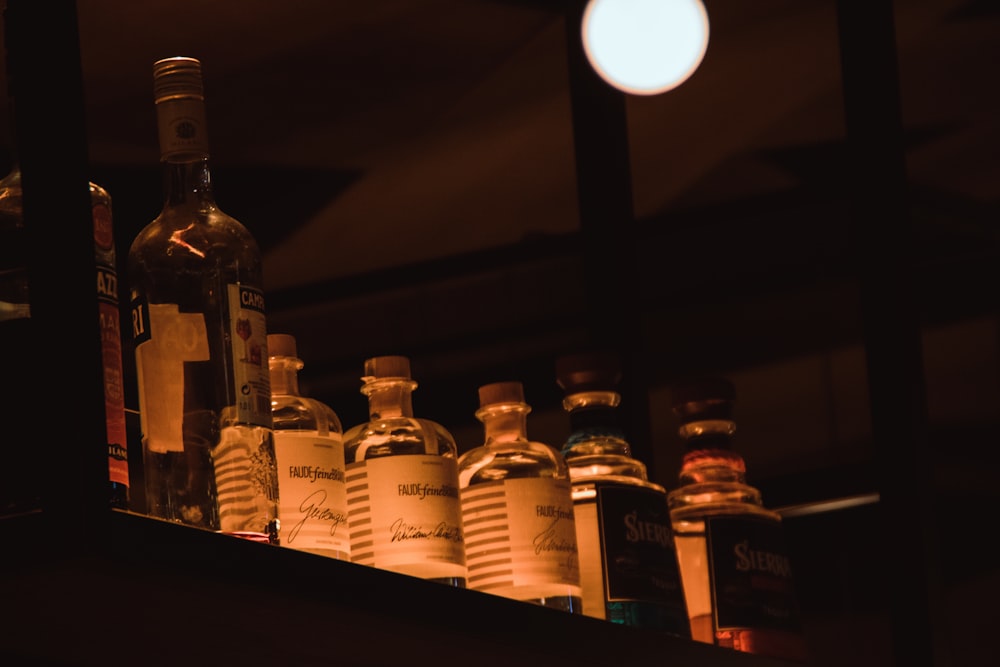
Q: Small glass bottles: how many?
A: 5